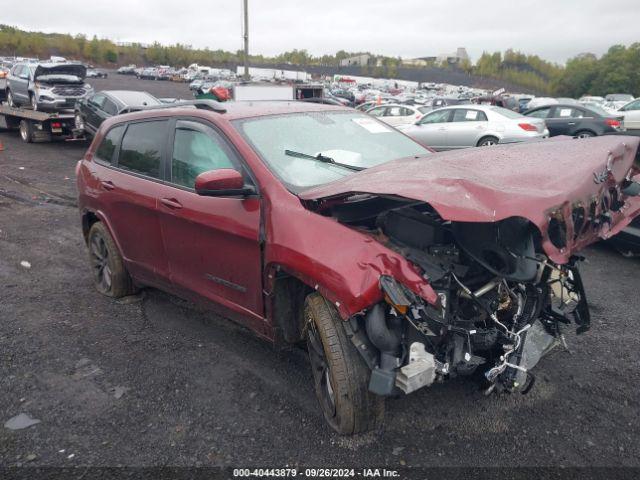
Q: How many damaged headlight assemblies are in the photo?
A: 1